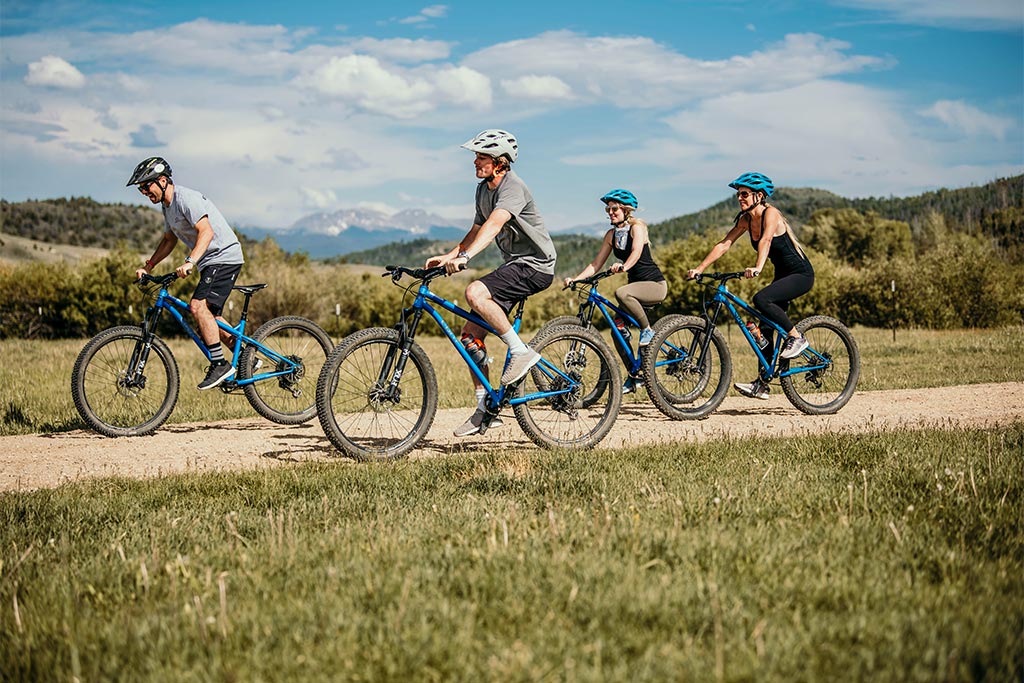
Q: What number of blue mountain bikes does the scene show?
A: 4